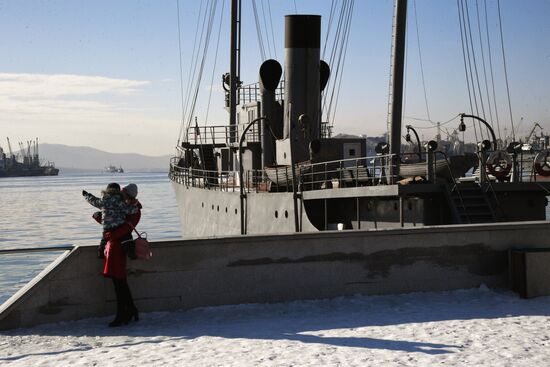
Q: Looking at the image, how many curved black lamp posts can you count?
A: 3